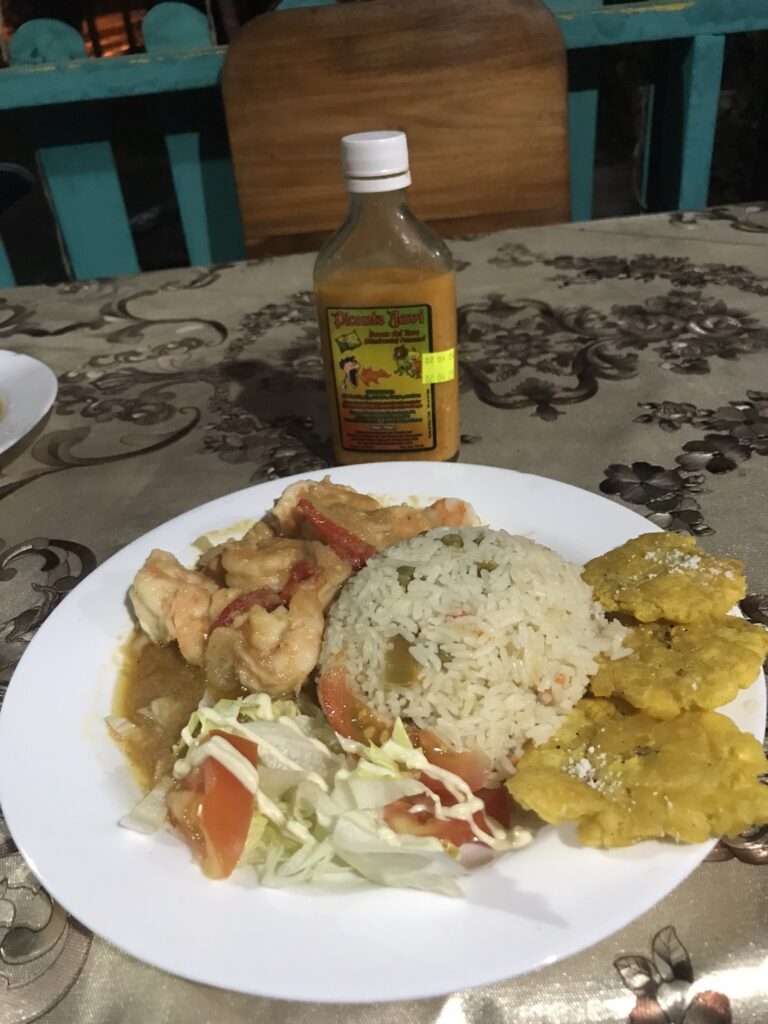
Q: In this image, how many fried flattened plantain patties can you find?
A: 3